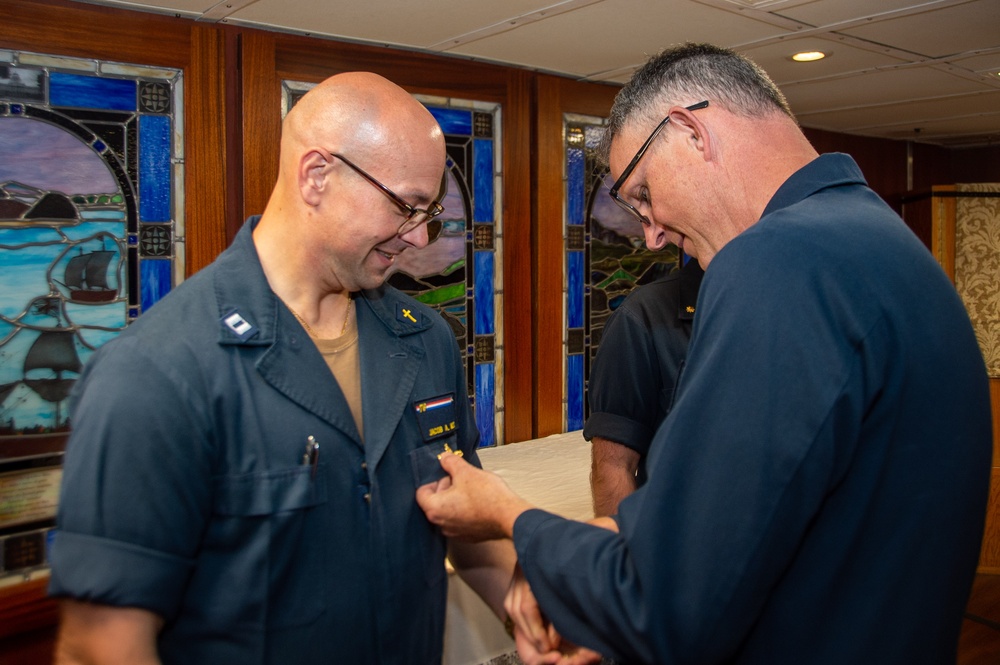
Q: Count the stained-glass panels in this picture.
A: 3